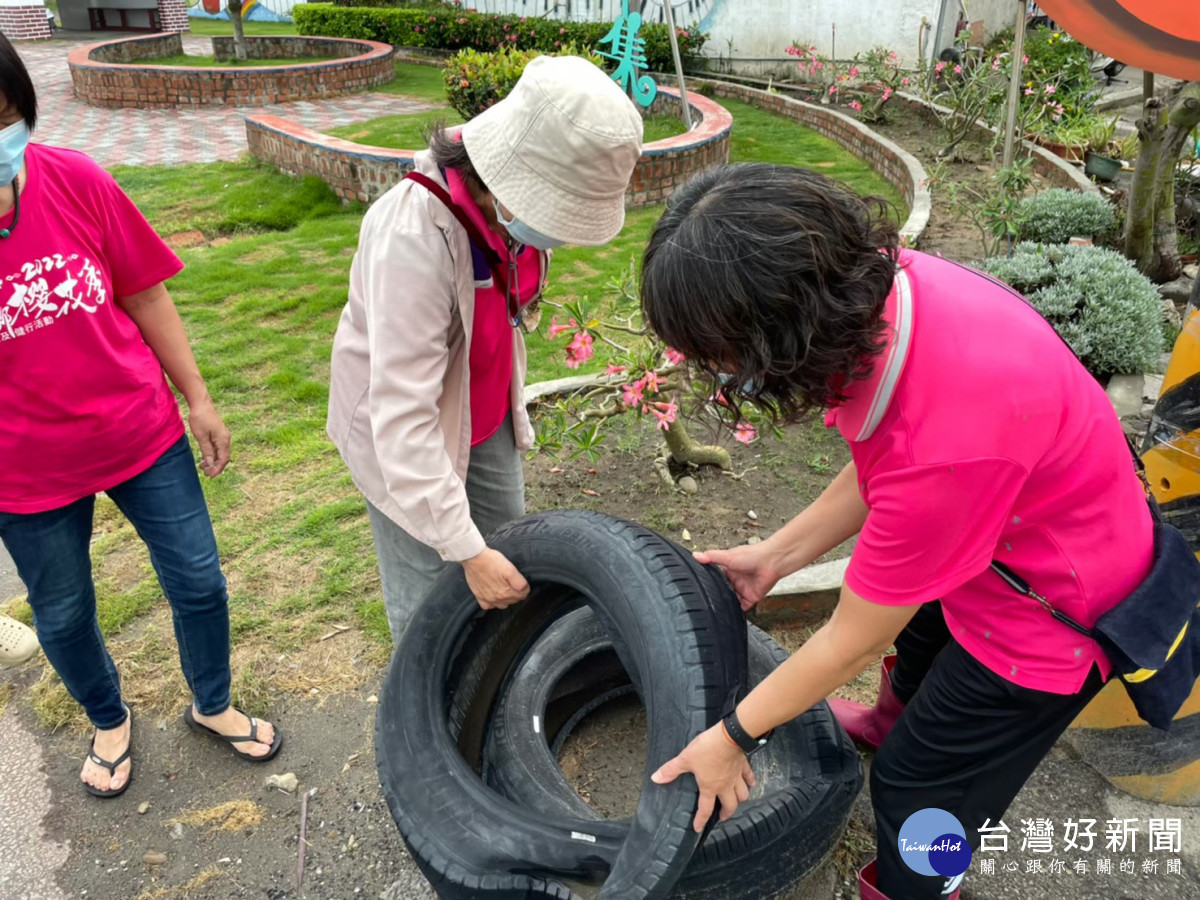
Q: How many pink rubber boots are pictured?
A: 2